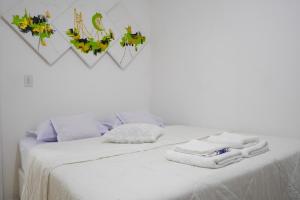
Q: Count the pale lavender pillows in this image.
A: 2